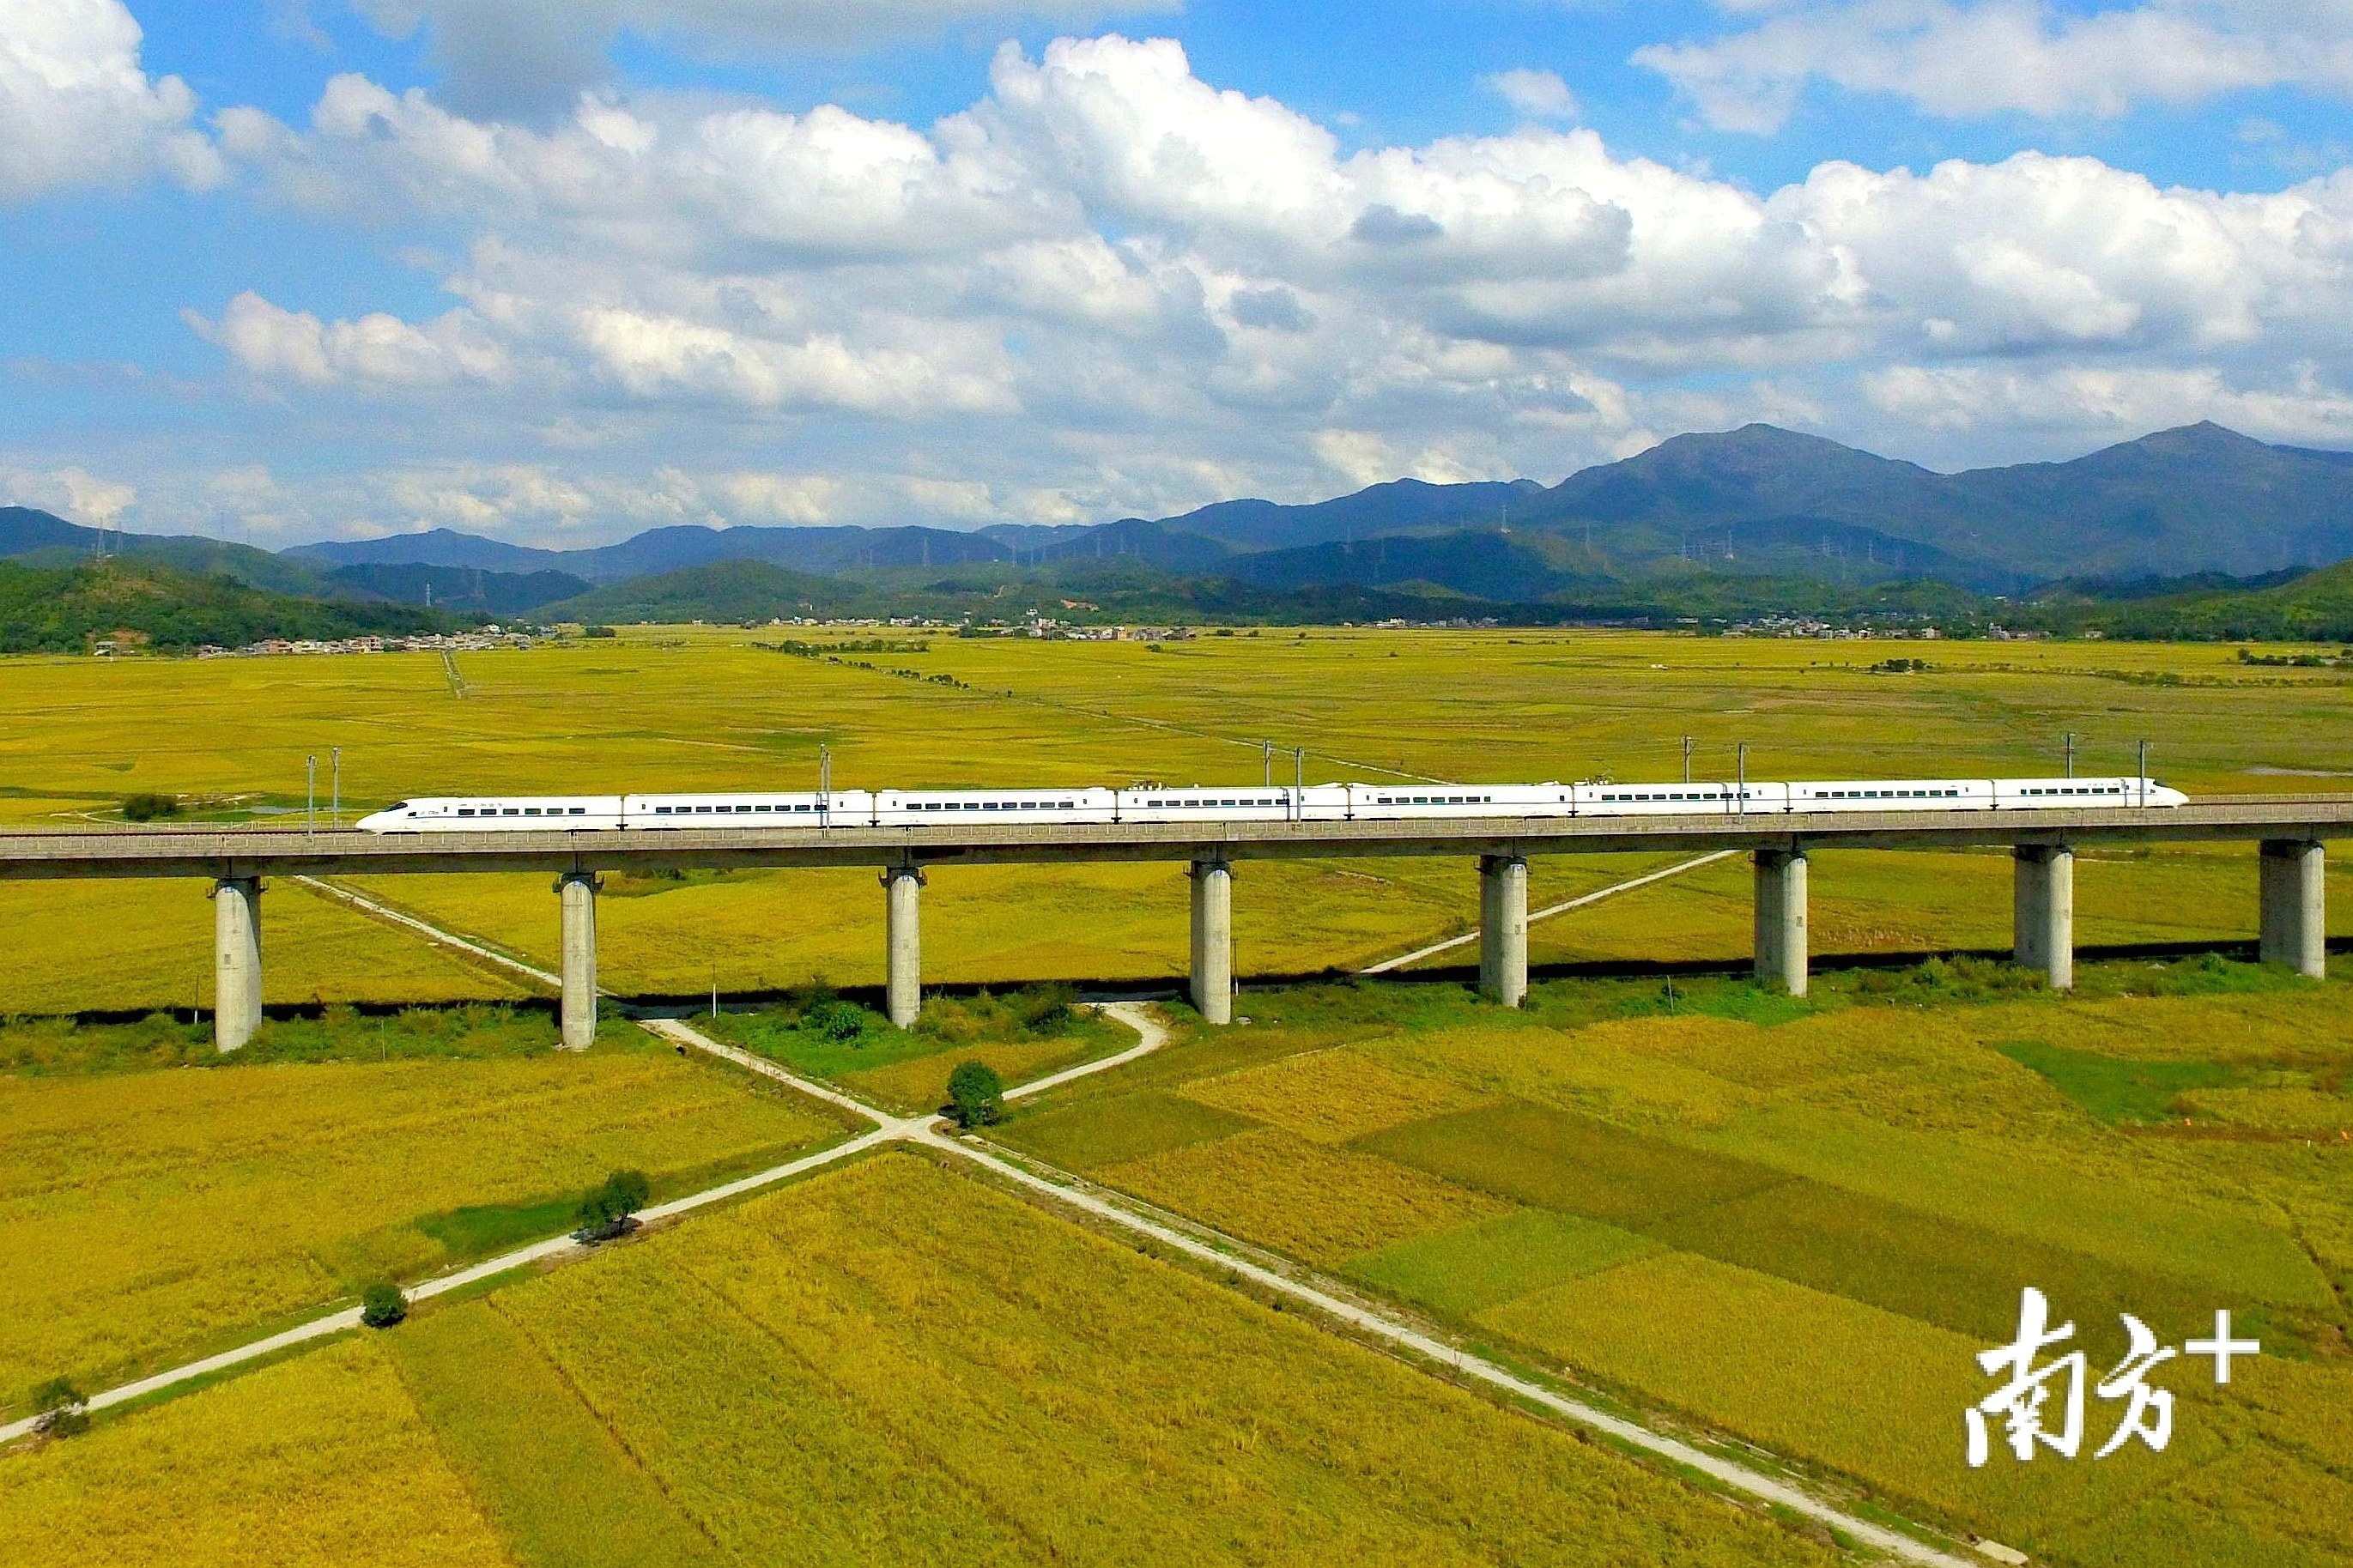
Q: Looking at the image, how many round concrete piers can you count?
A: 8